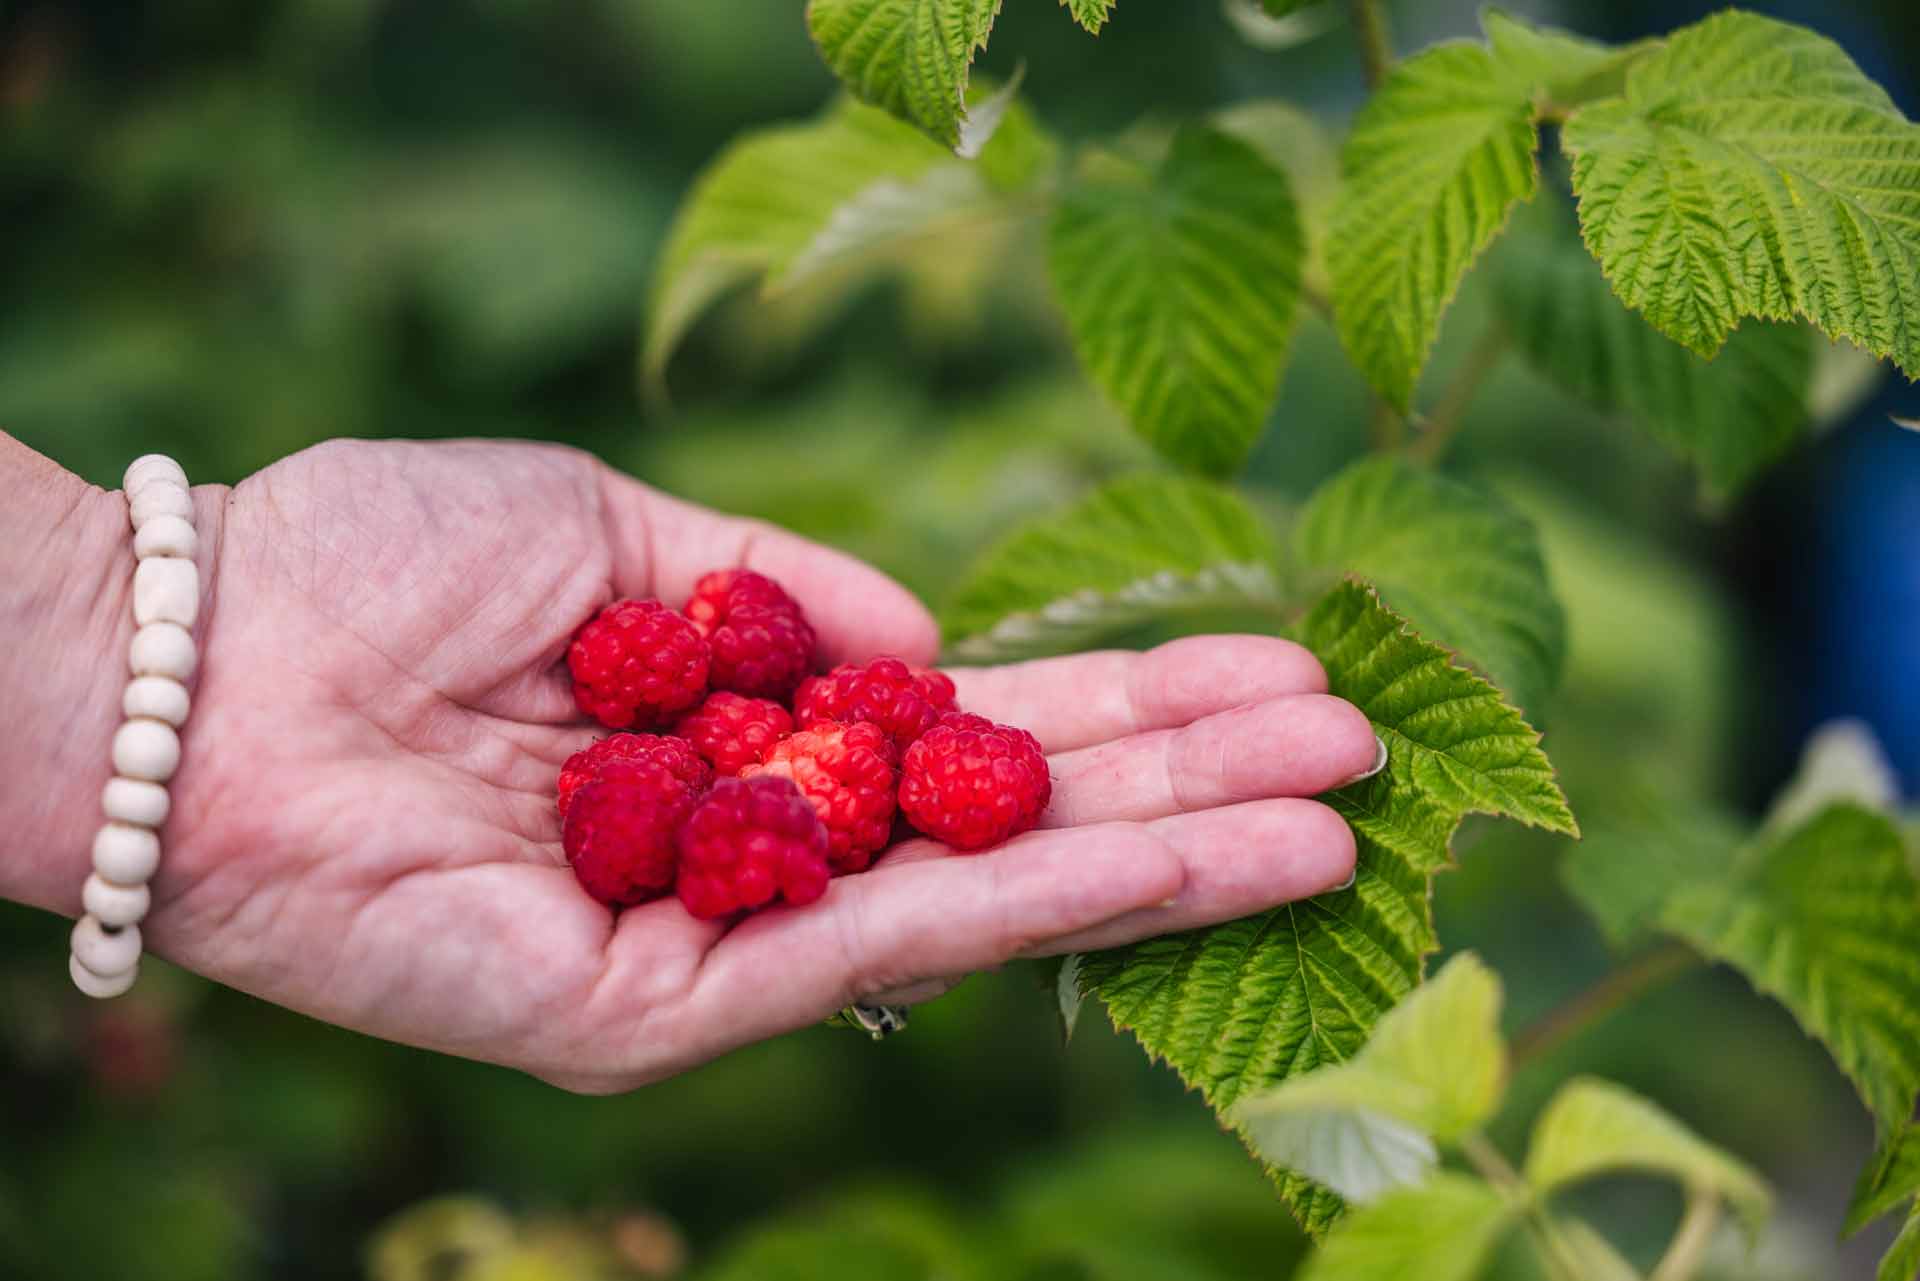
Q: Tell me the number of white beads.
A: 12